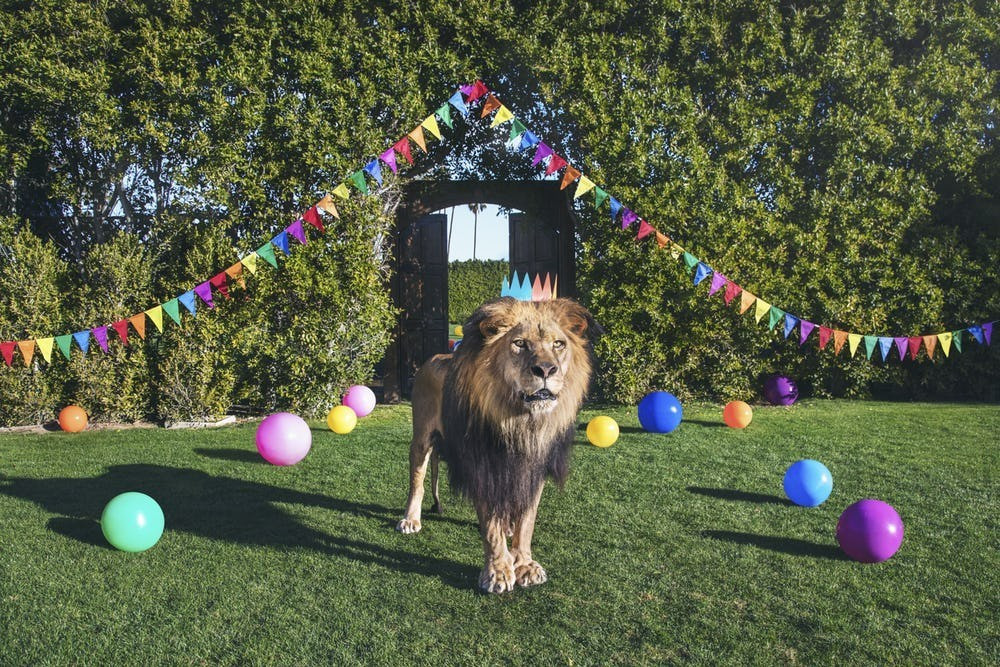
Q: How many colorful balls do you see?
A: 11